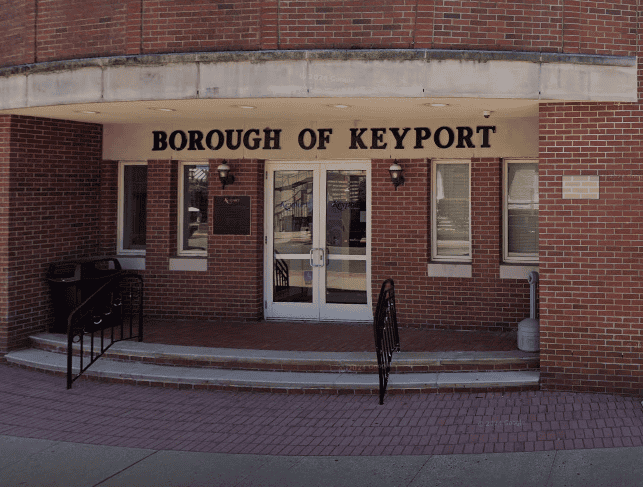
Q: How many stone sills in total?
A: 4